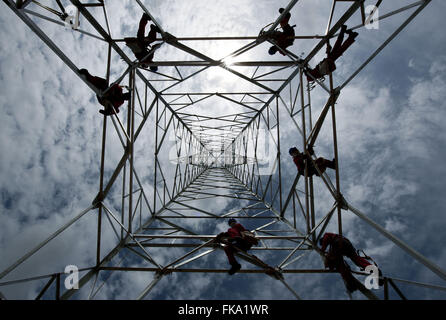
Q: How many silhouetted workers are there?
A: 7